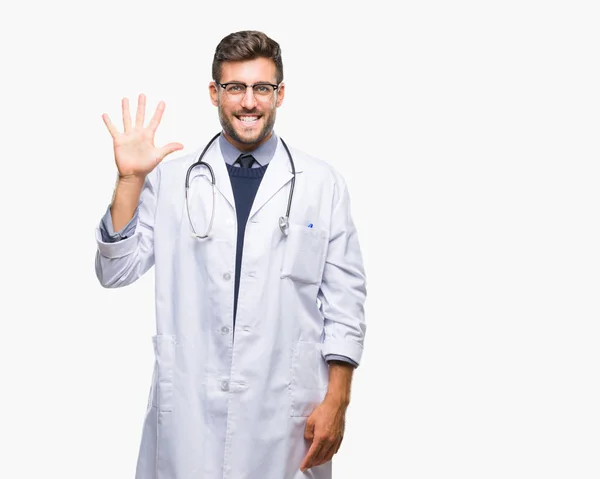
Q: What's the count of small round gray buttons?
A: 3